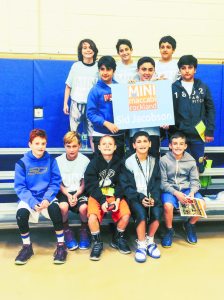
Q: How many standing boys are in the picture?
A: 6